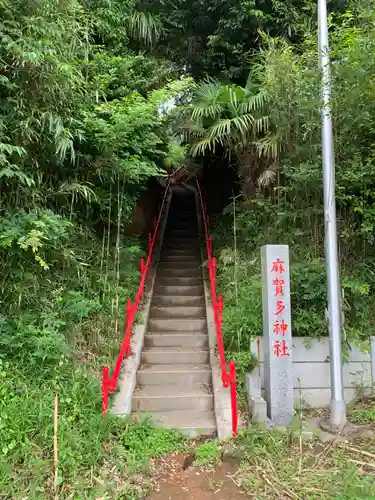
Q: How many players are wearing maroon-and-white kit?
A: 0